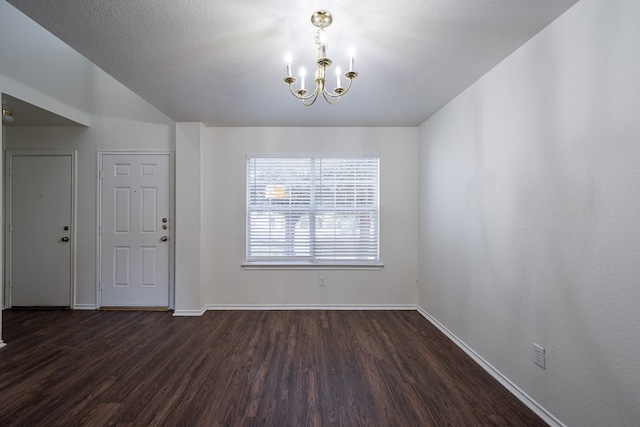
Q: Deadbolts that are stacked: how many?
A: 2